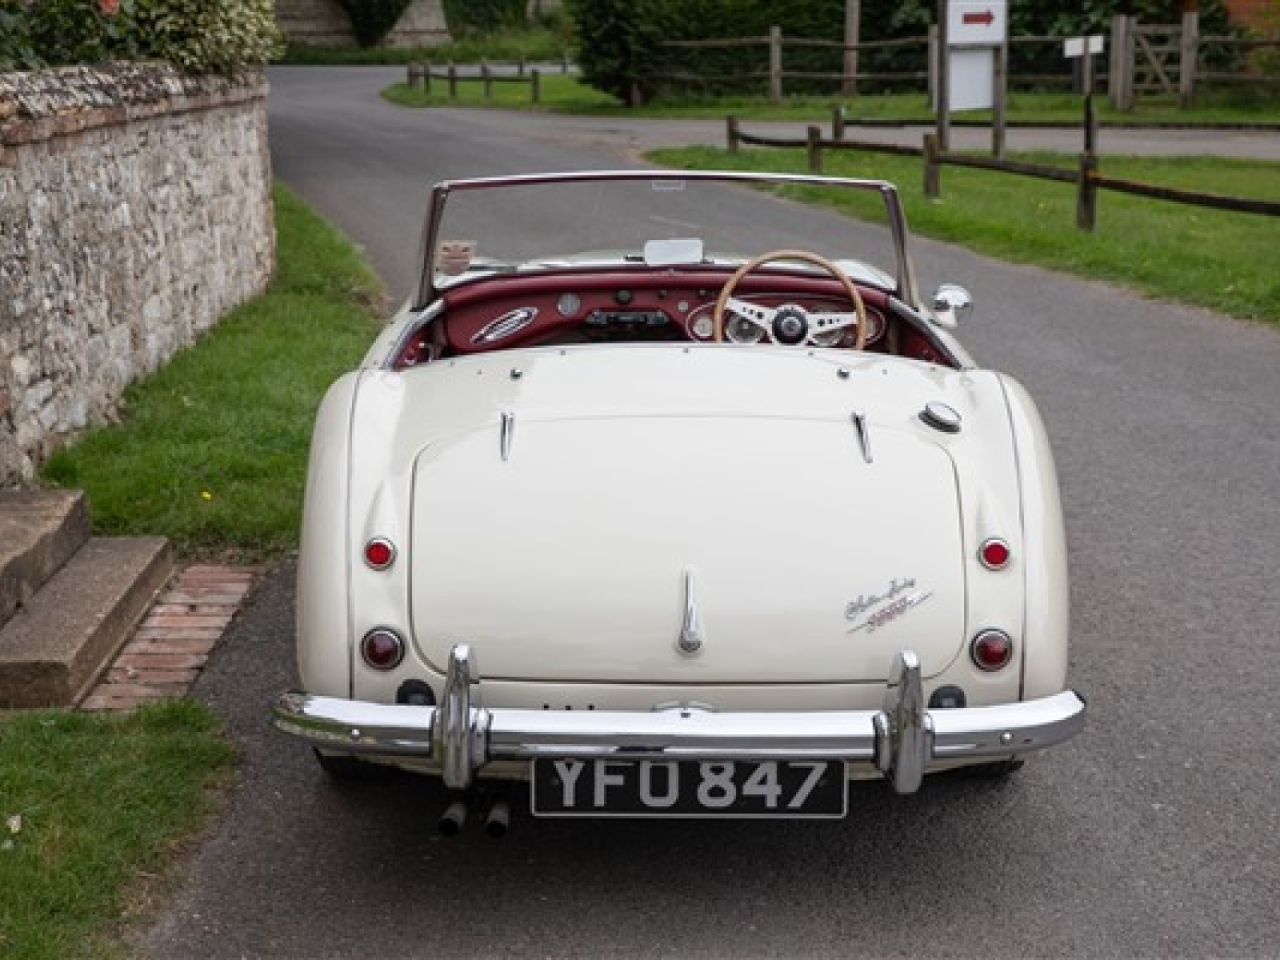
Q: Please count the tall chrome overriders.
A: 2